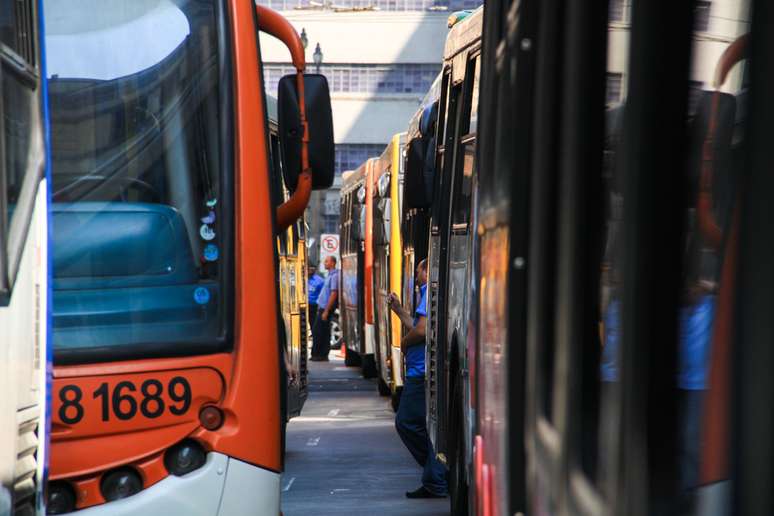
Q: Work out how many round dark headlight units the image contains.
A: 3